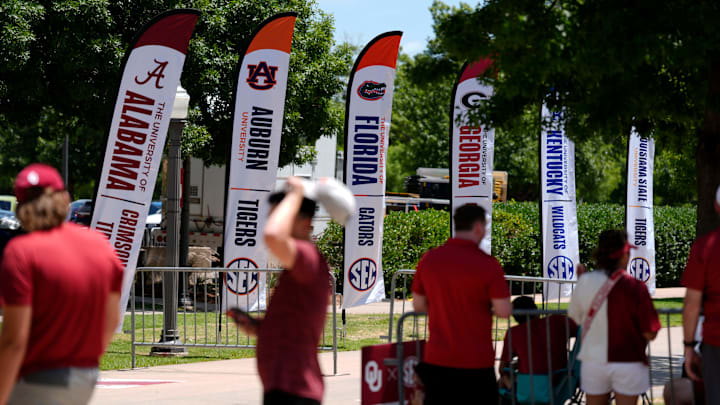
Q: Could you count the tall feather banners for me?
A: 6